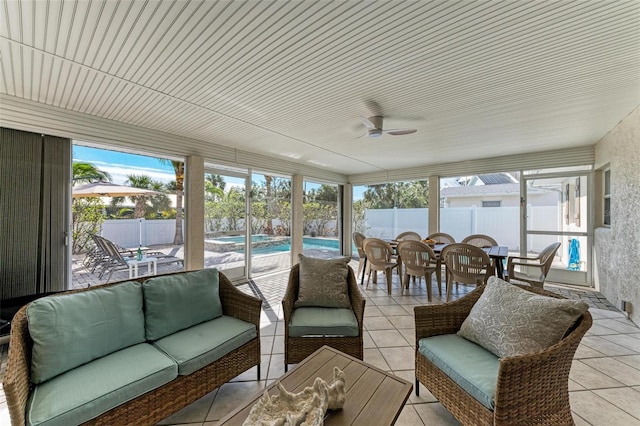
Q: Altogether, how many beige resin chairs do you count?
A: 8